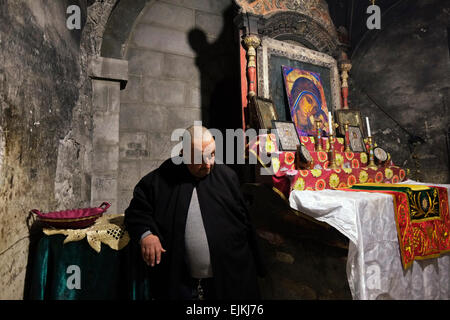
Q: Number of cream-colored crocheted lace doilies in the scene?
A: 1